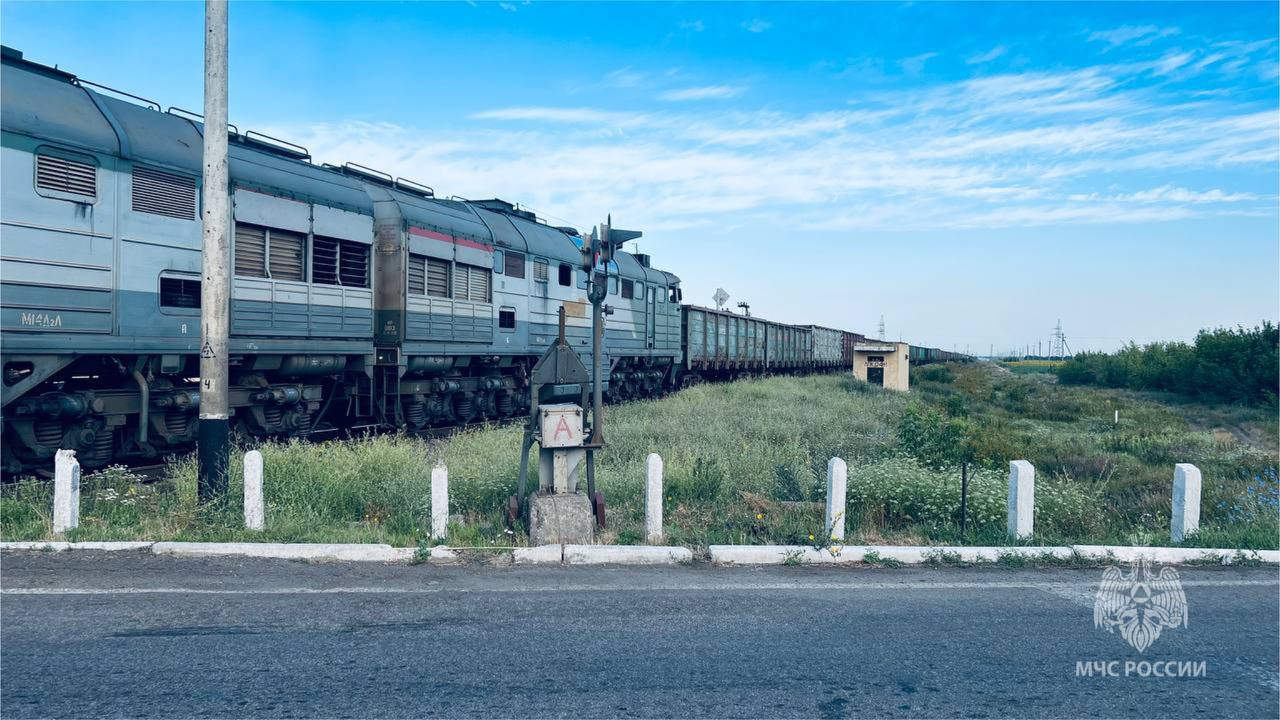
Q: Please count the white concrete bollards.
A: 7